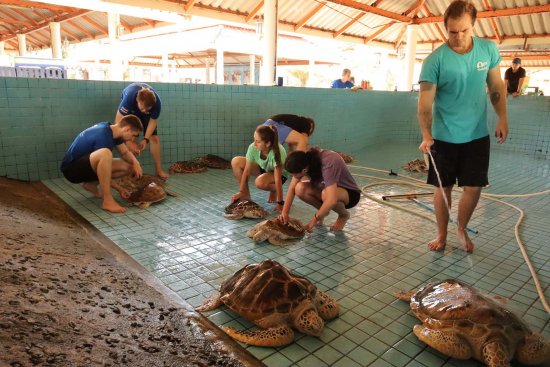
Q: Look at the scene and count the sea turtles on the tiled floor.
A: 9